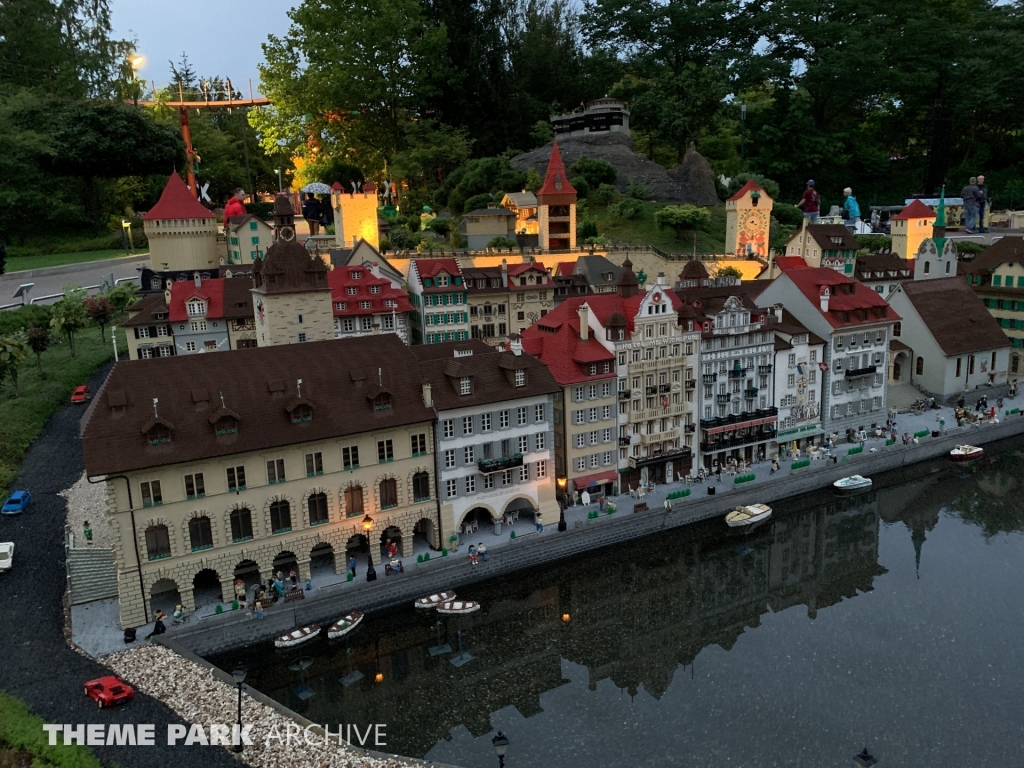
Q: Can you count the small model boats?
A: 7